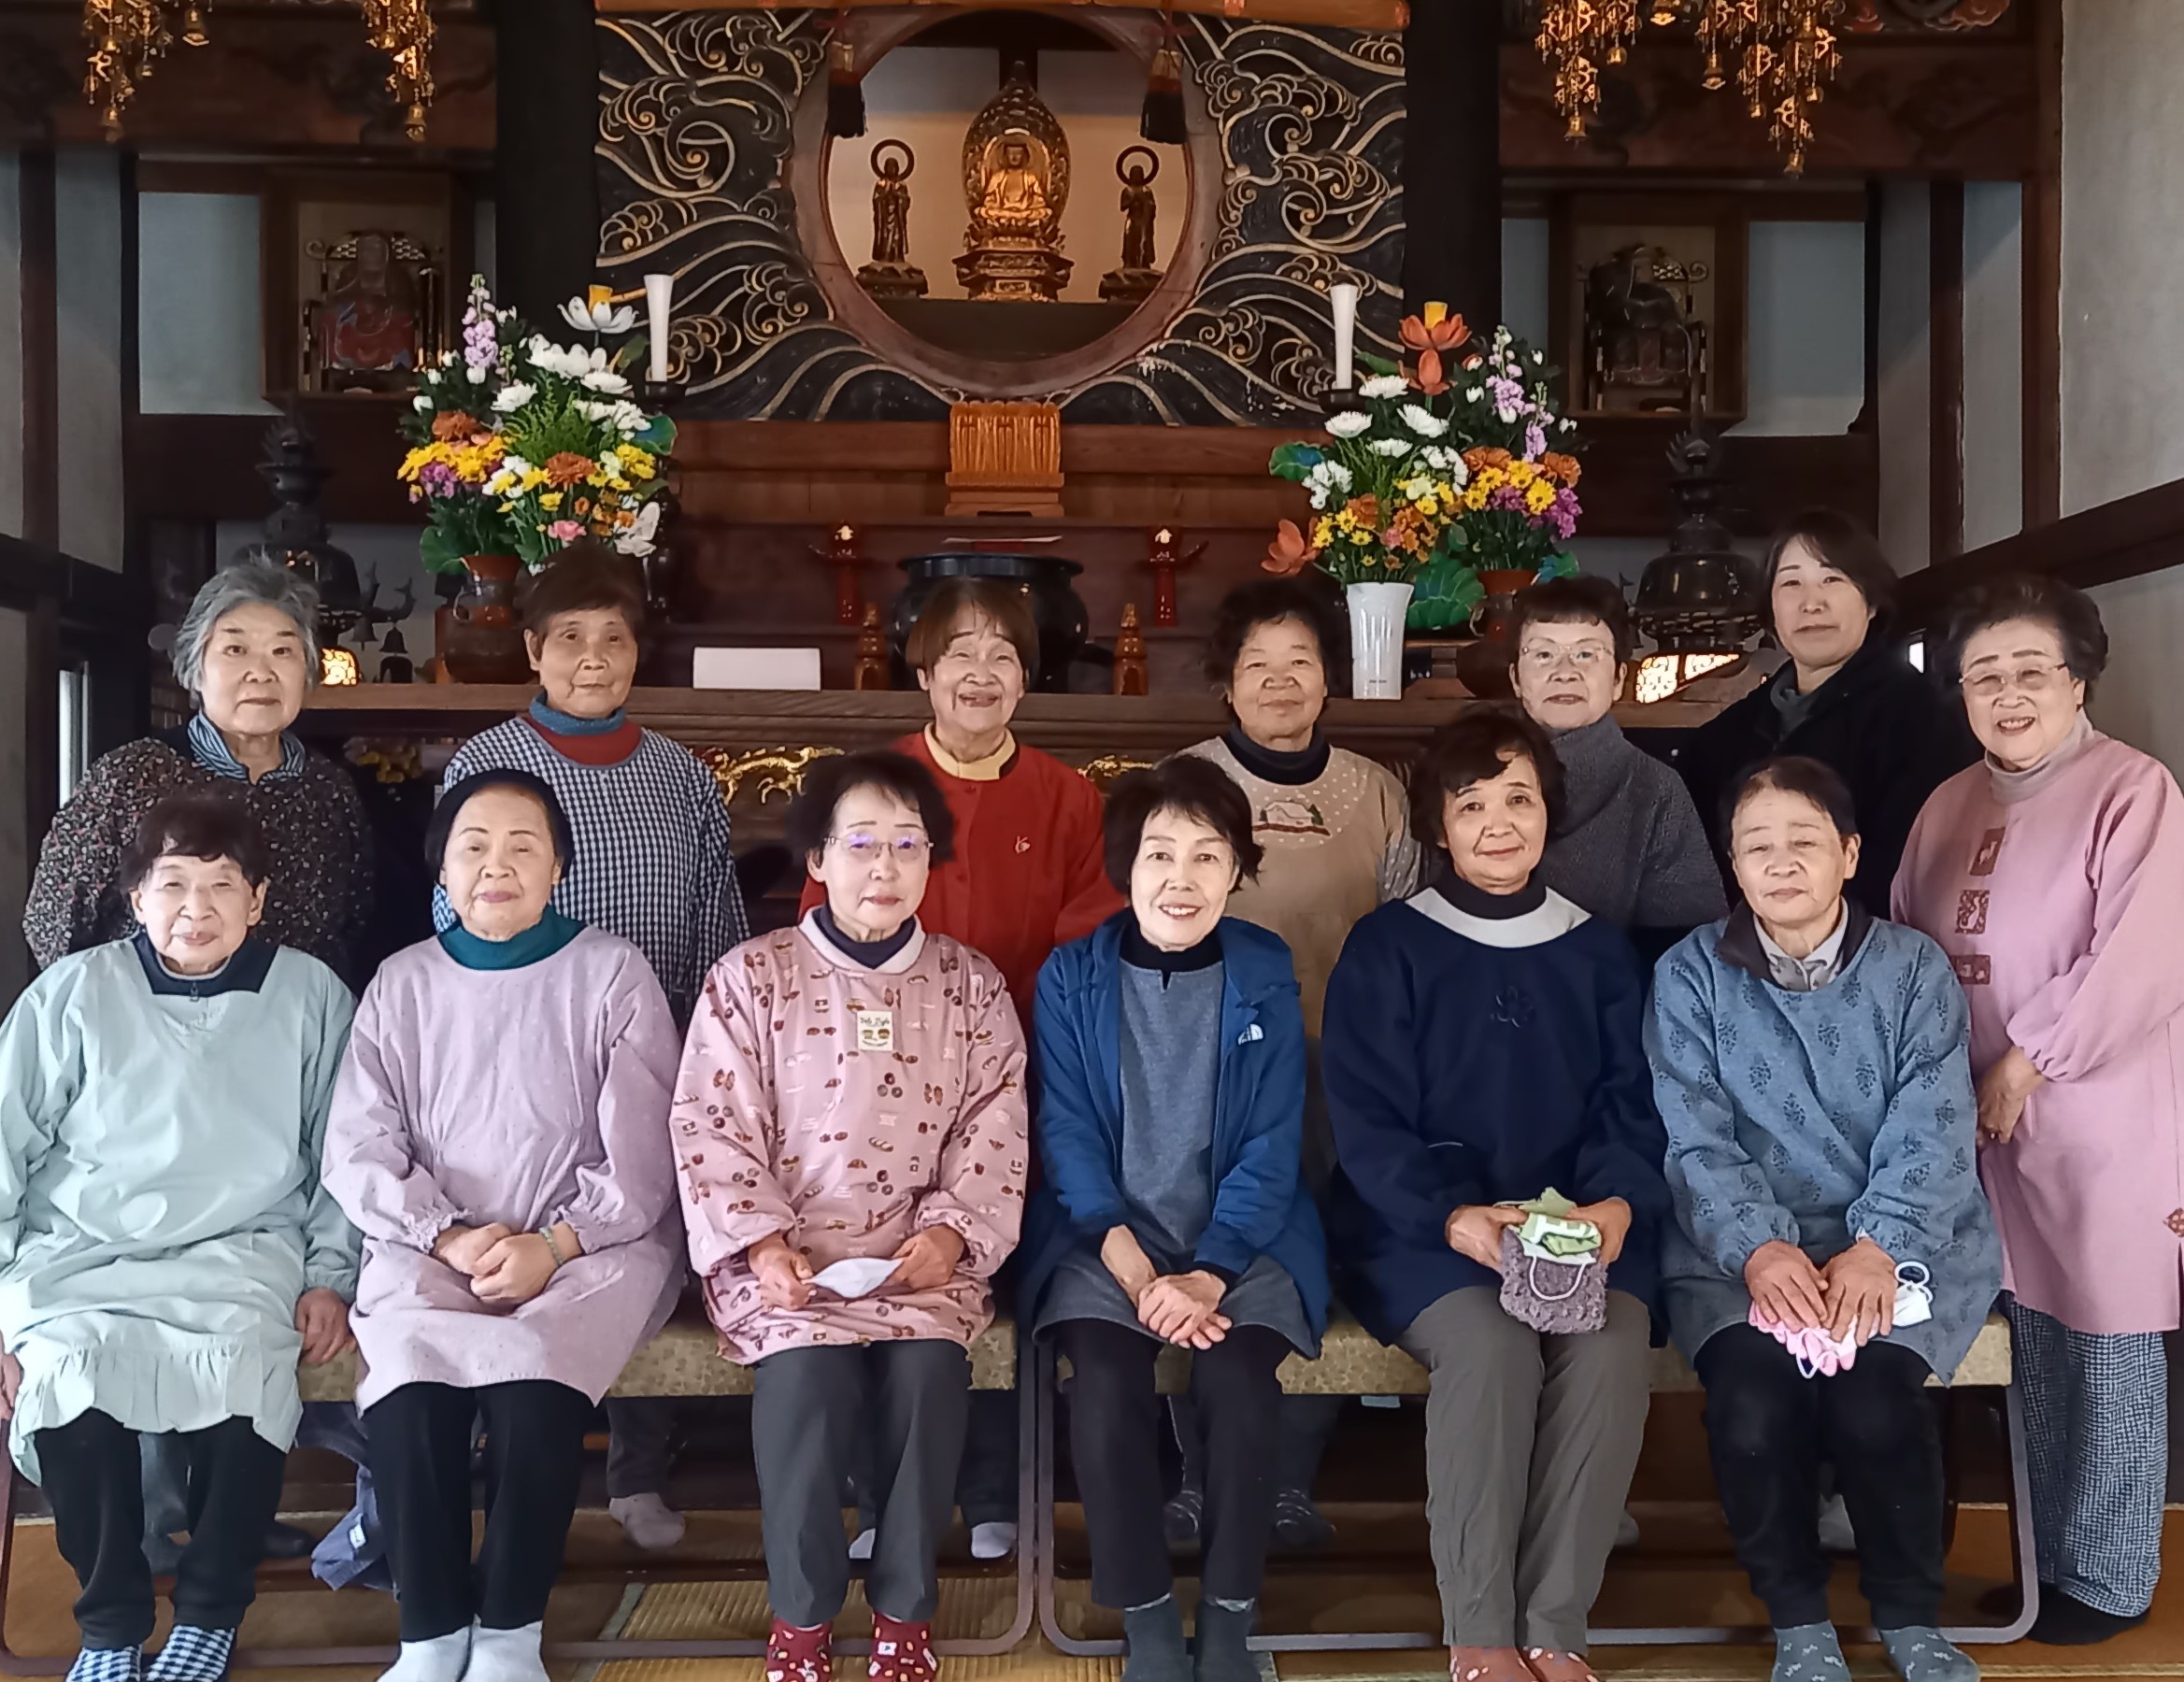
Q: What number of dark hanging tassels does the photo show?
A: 2